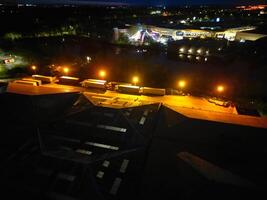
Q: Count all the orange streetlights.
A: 6